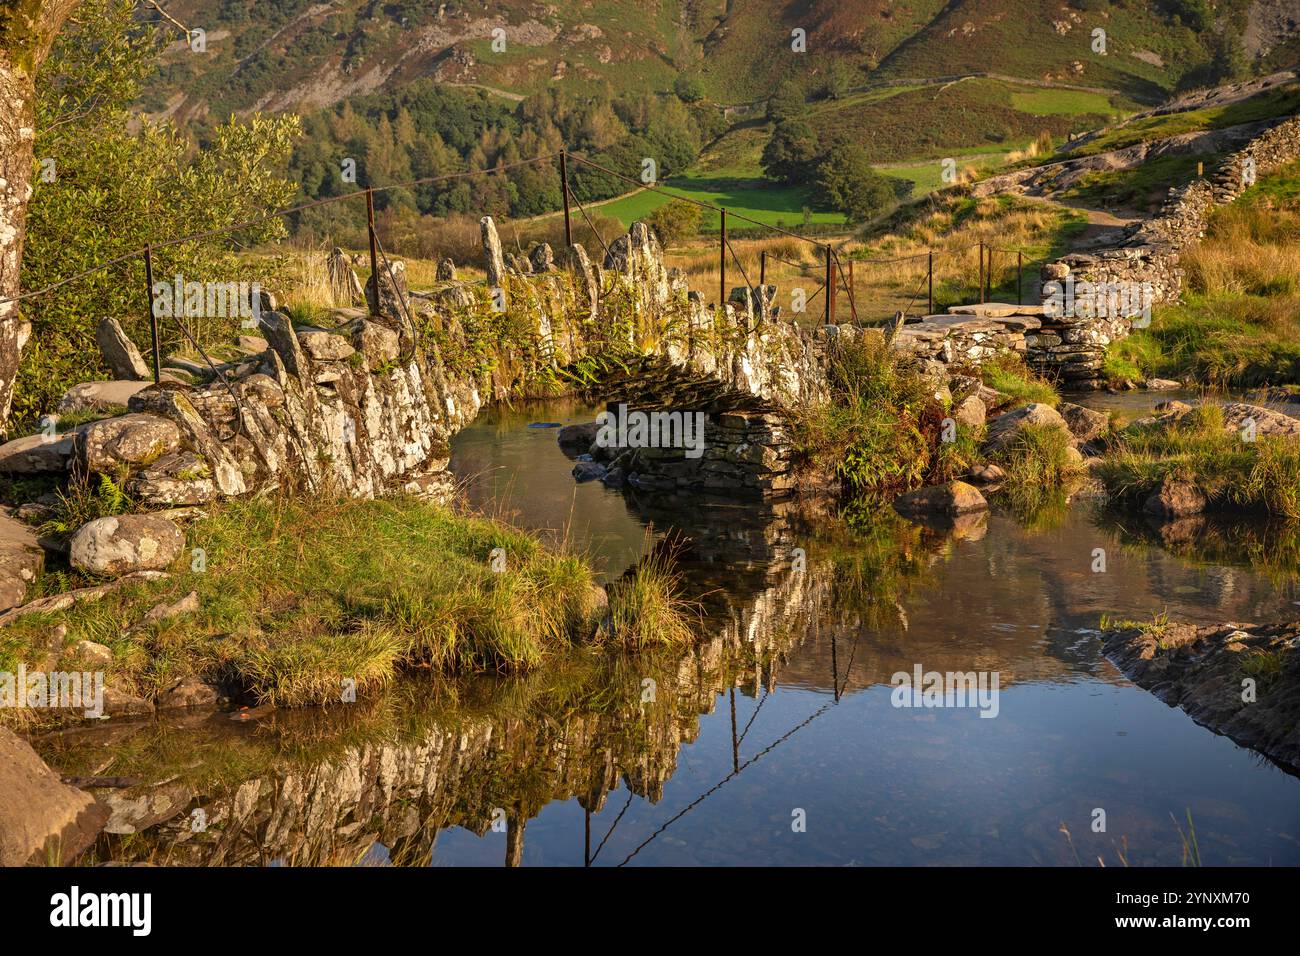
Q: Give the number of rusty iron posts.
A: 12